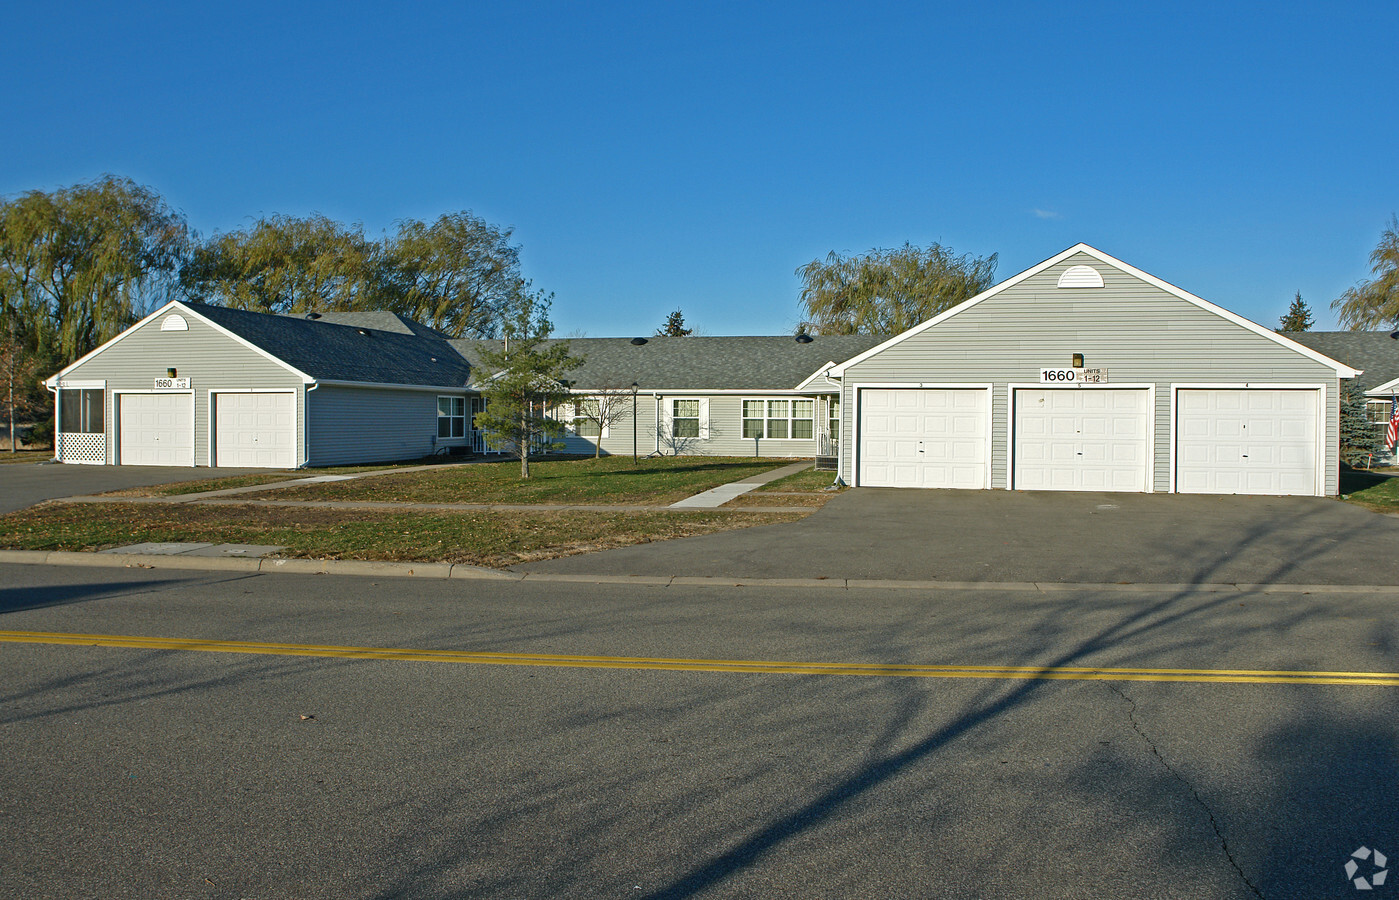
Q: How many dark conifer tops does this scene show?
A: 2